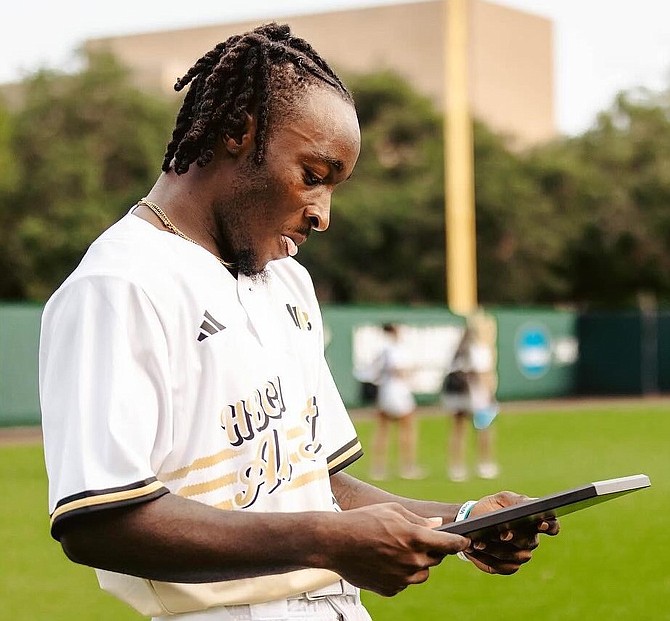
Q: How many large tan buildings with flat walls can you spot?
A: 1